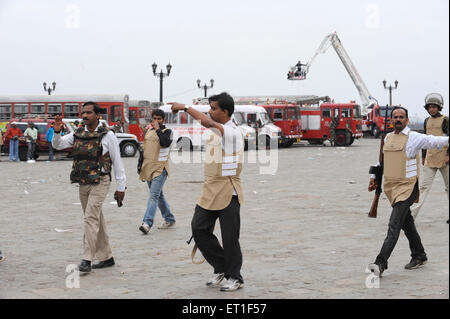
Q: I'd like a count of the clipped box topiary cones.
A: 0